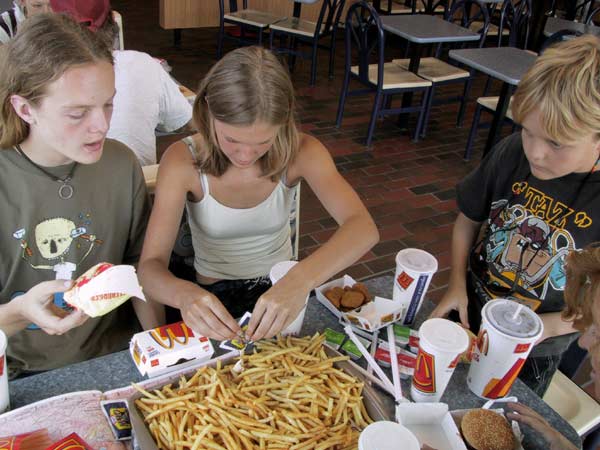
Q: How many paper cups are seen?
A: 6